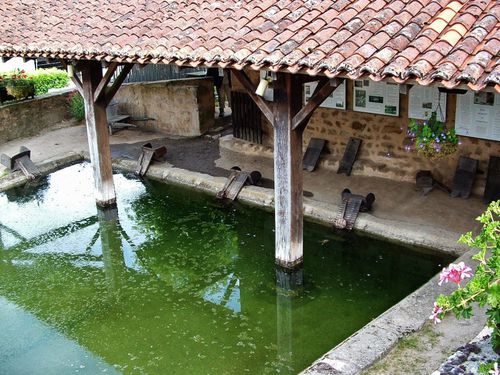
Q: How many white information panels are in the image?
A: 4